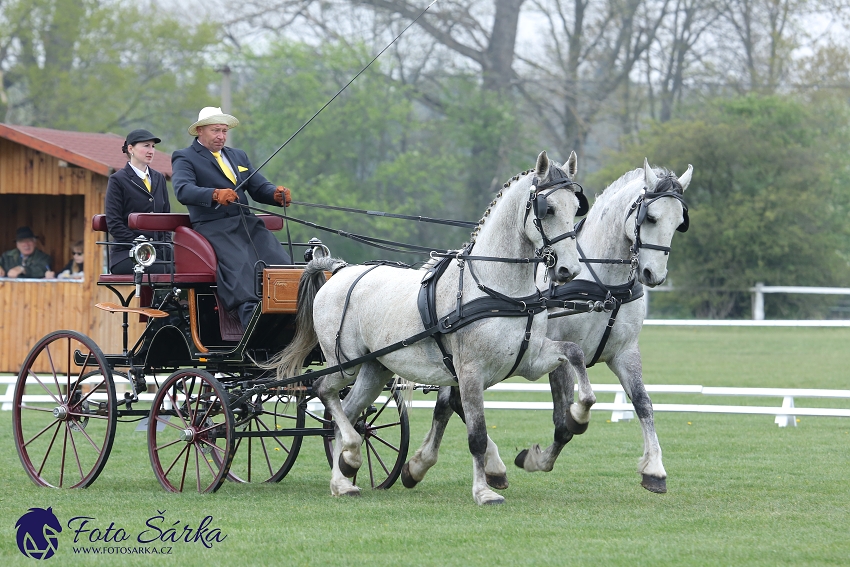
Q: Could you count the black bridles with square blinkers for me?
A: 2